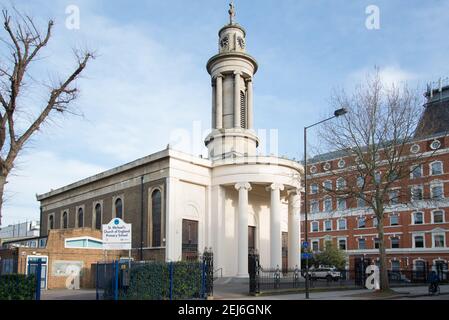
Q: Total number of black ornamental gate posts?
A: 2